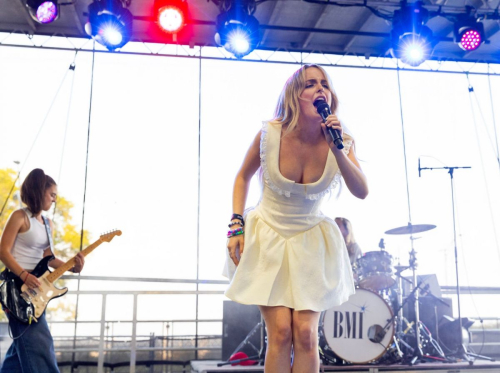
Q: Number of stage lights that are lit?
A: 6